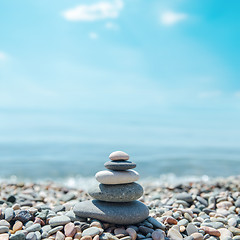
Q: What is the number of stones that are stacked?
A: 5